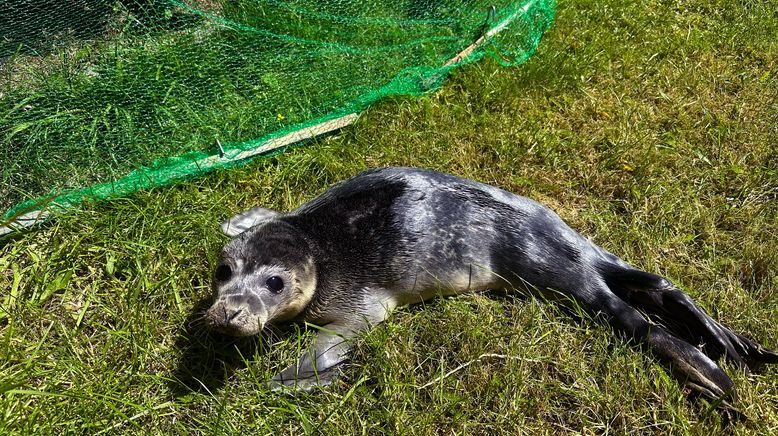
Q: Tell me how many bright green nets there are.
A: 1